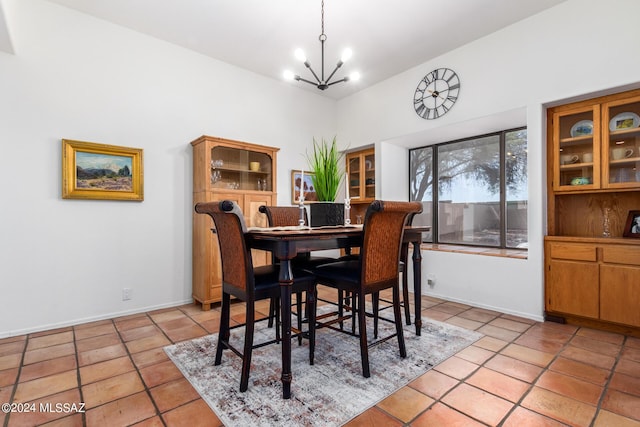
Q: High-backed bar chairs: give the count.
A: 4